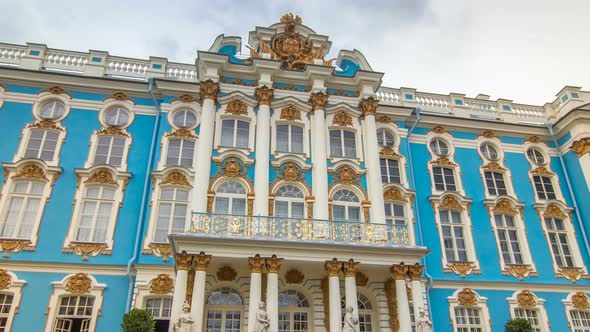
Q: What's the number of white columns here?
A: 12